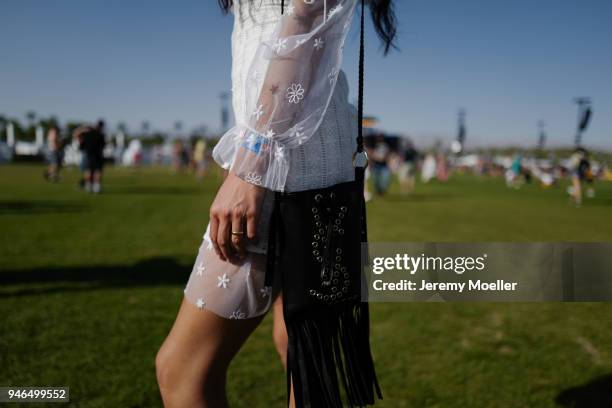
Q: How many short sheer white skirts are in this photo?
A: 1